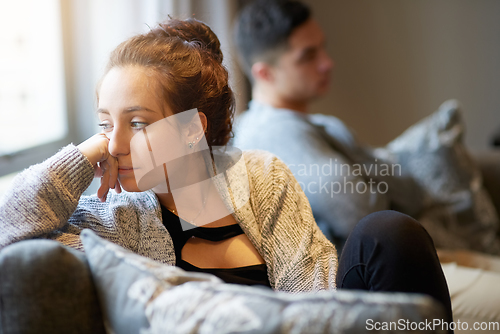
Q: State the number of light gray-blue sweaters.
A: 1